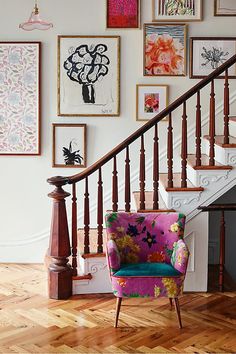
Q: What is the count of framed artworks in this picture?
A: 9